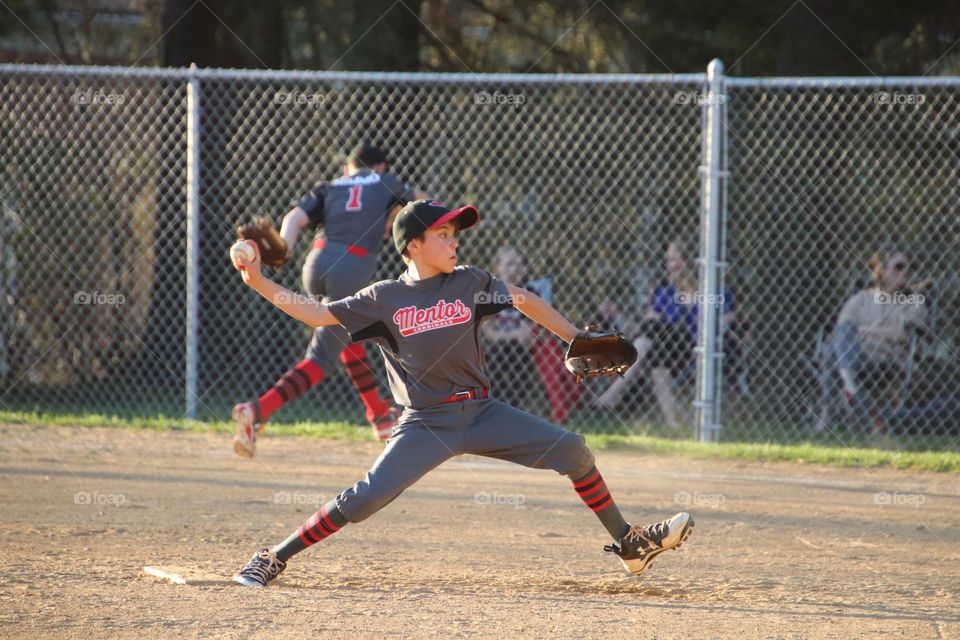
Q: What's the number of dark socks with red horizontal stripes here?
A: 2